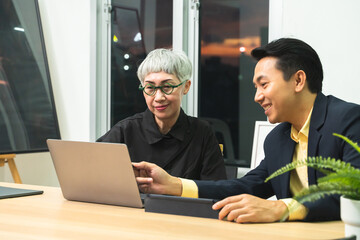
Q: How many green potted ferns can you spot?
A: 1